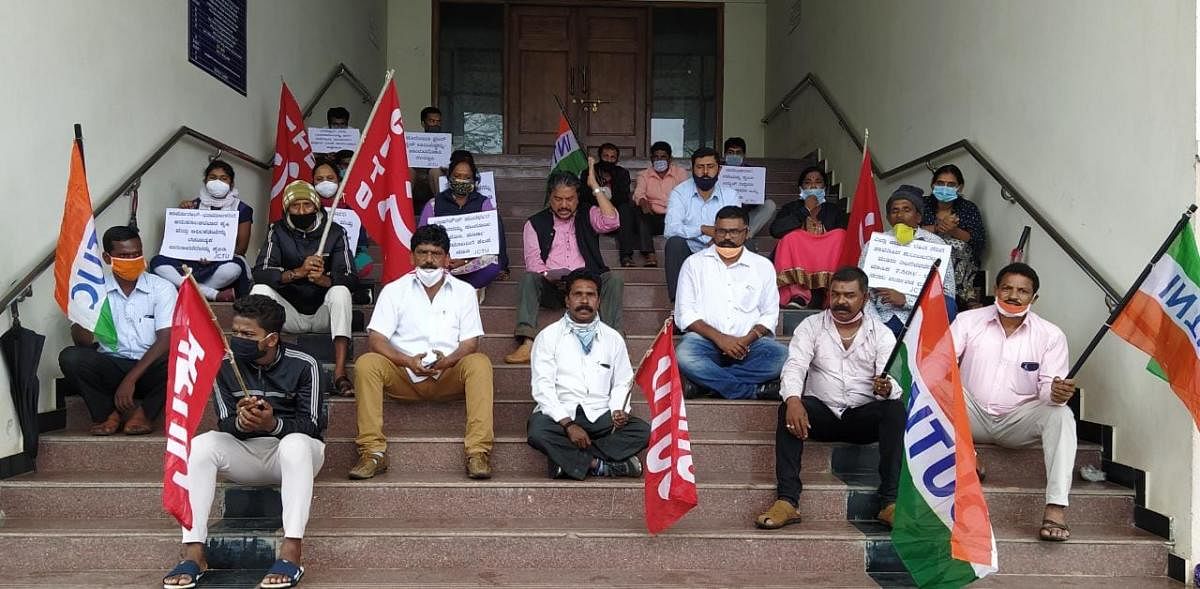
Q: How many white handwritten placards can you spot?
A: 8